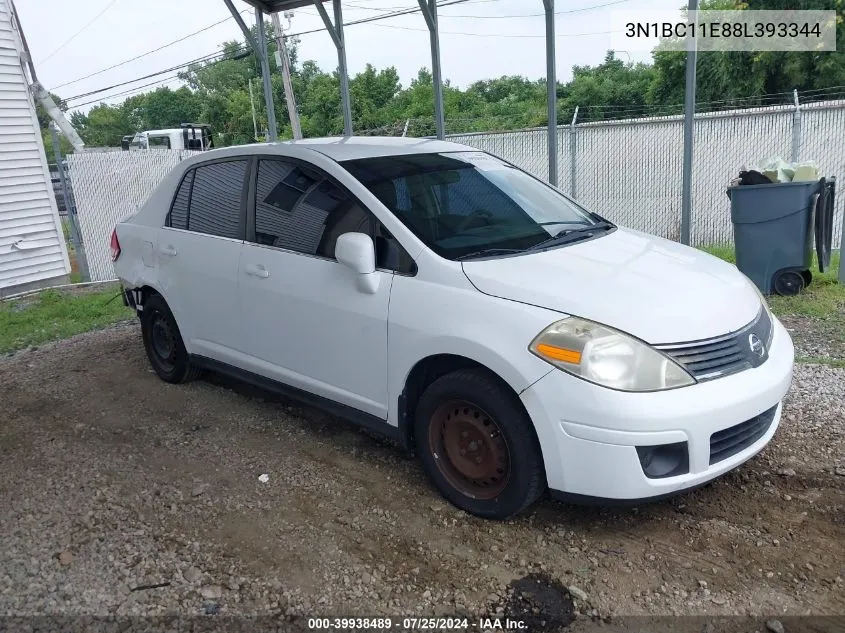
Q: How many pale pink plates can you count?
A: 0